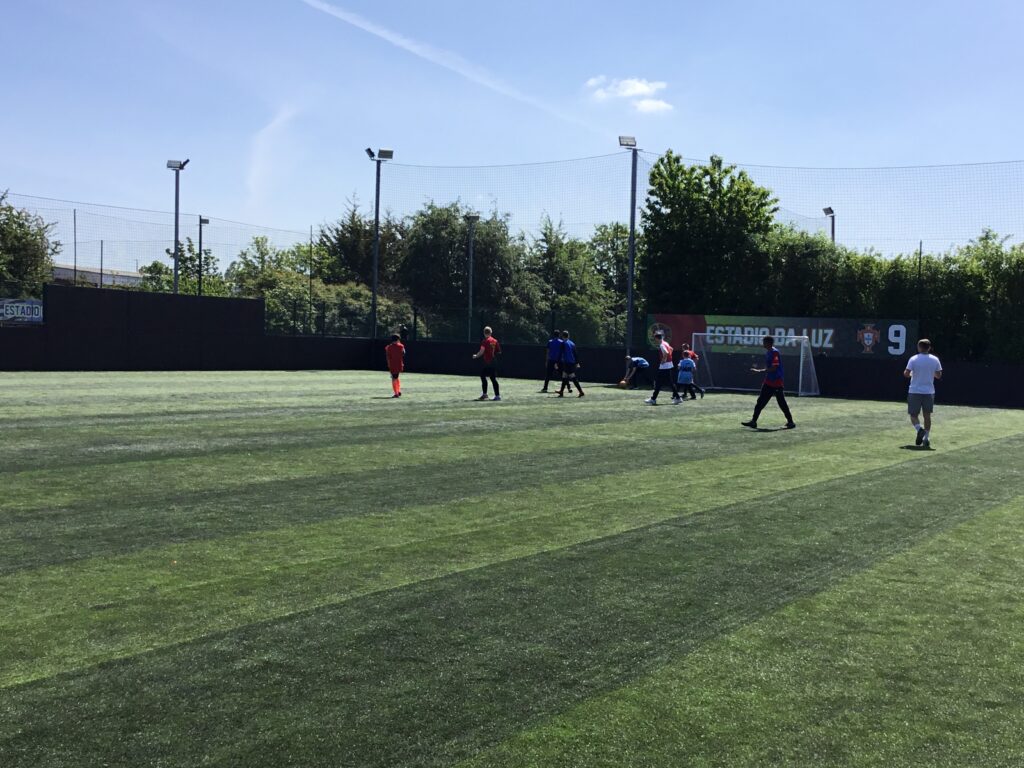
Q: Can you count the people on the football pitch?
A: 10